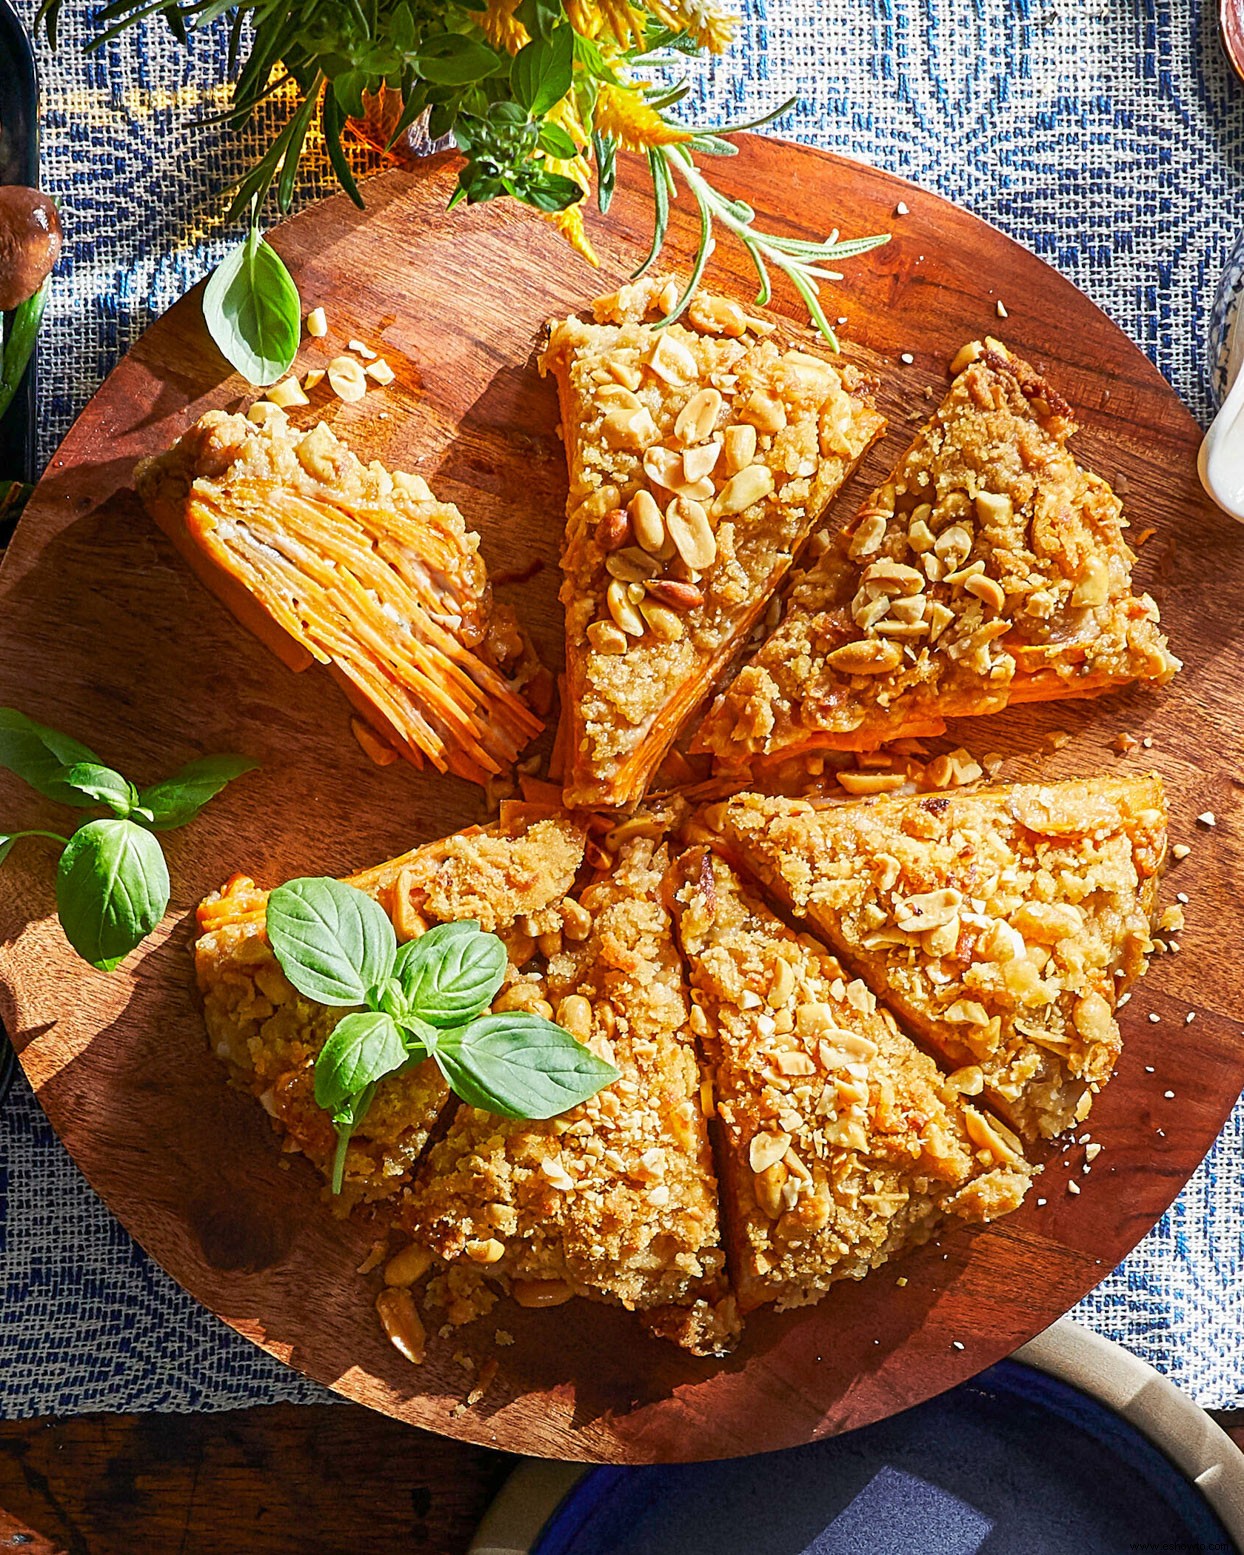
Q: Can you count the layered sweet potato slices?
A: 7